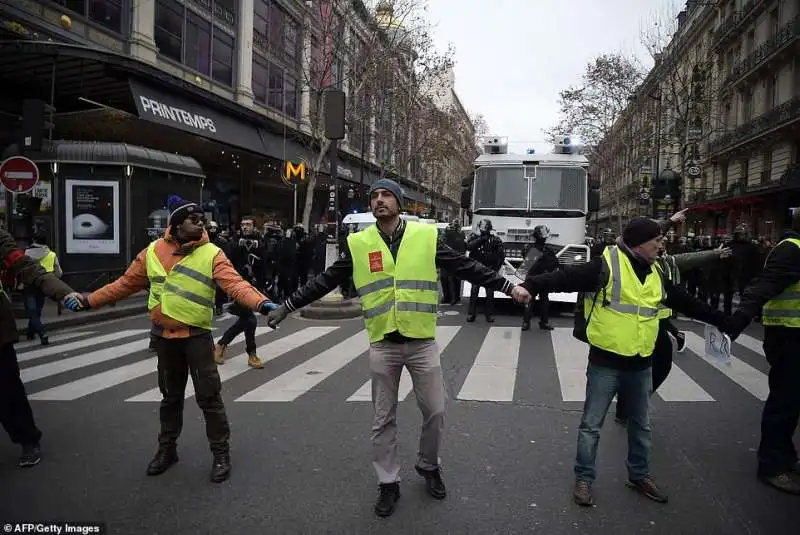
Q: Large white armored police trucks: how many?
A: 1